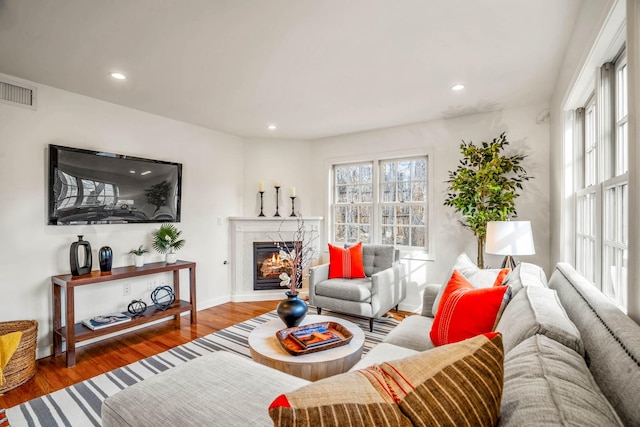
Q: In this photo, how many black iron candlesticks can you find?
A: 3